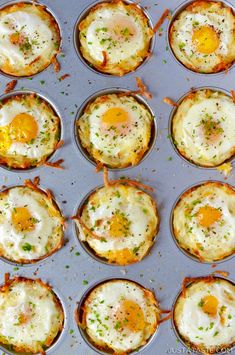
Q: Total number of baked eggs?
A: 12